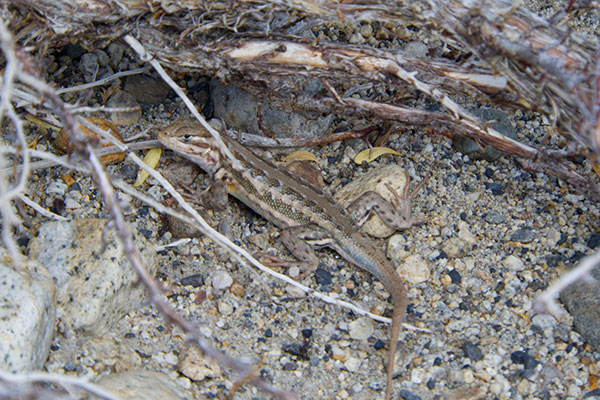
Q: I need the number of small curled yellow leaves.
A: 3